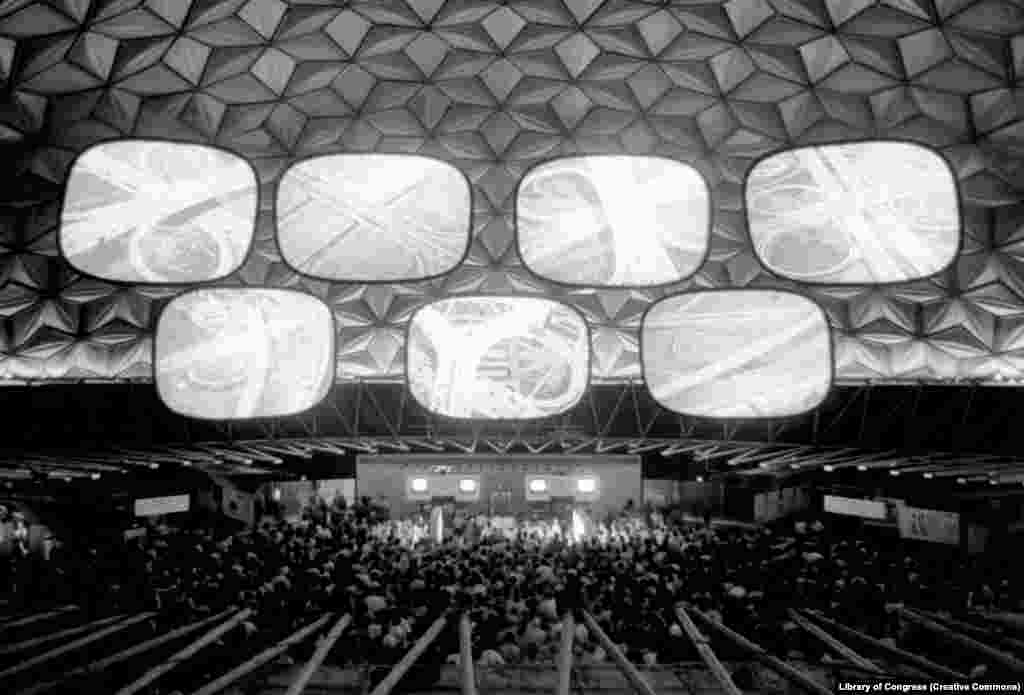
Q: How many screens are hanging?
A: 7